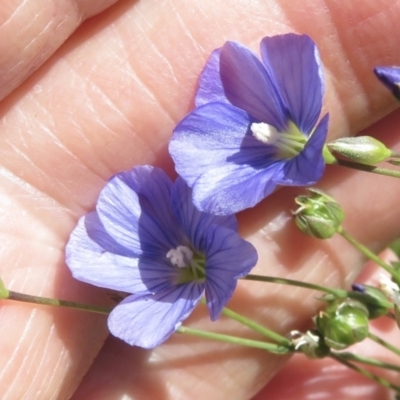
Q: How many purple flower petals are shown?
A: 10